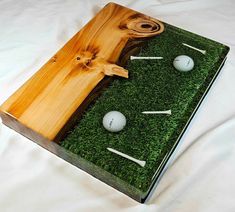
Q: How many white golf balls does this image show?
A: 2